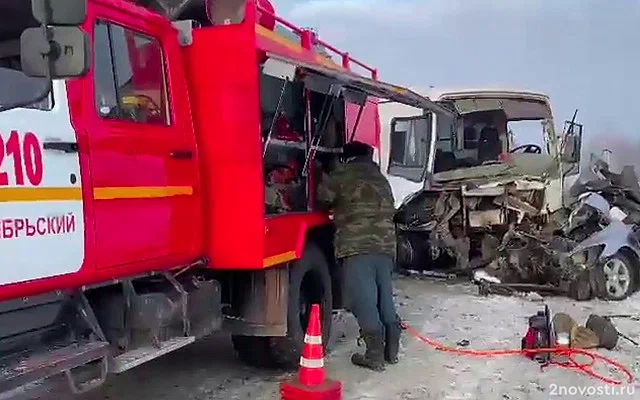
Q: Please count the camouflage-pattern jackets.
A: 1